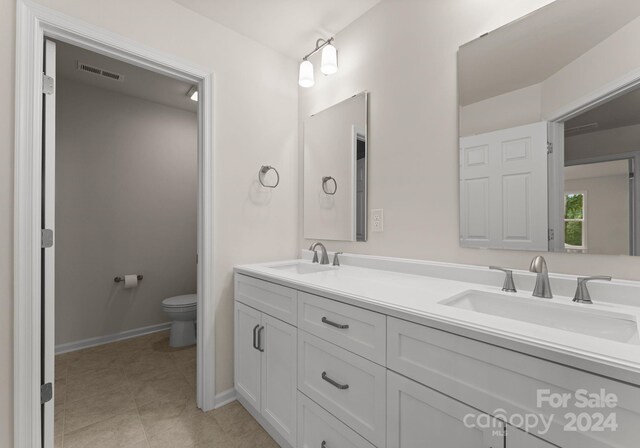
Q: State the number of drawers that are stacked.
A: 3